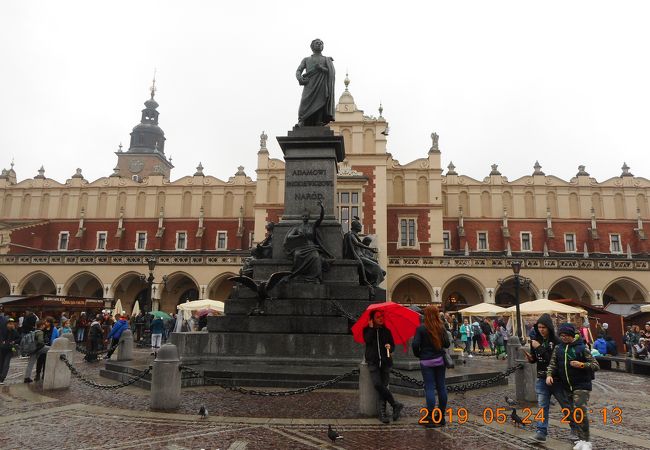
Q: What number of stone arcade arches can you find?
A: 11